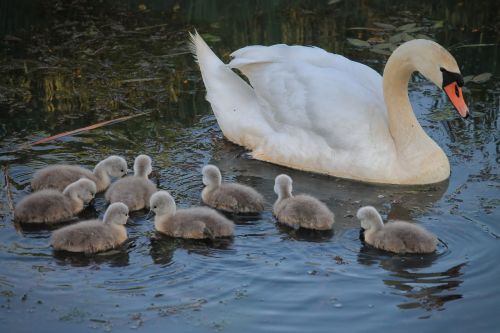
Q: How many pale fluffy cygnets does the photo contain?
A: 8